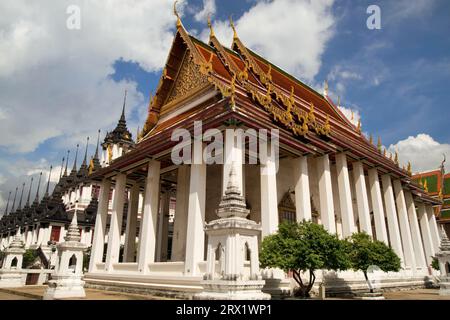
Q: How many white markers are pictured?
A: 4